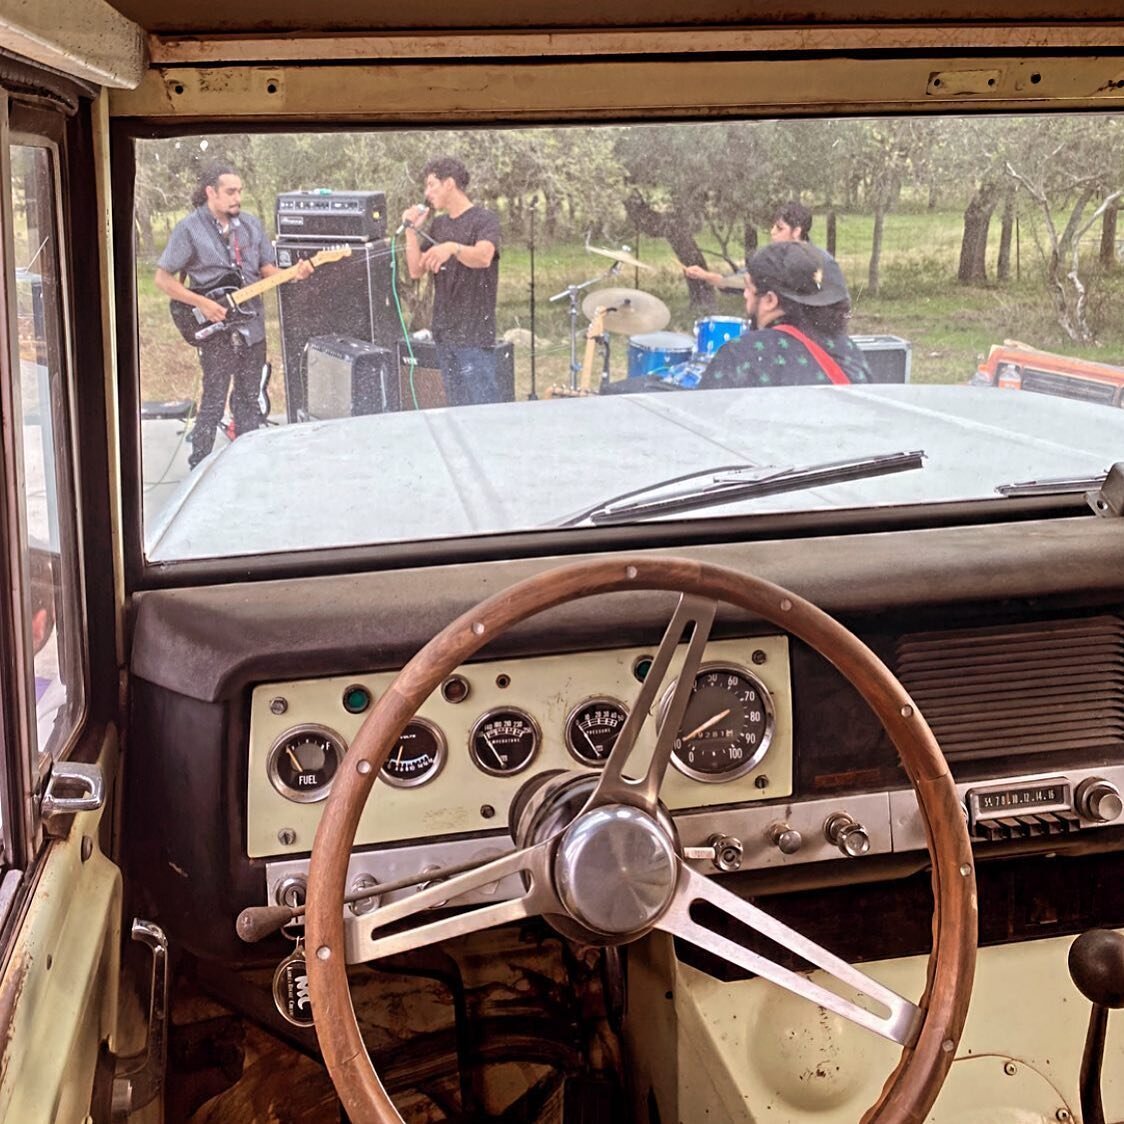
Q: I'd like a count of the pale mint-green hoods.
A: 1